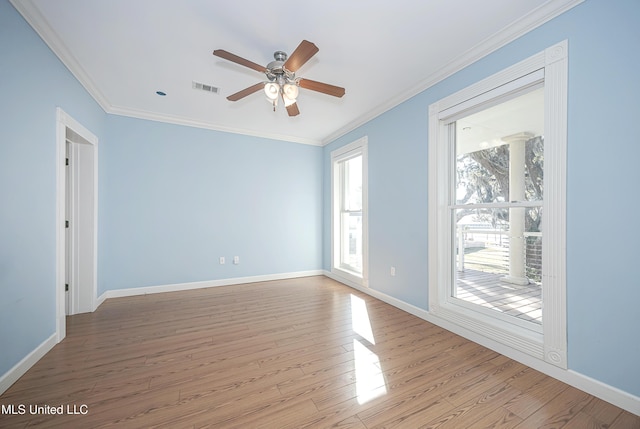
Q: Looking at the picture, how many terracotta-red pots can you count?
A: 0